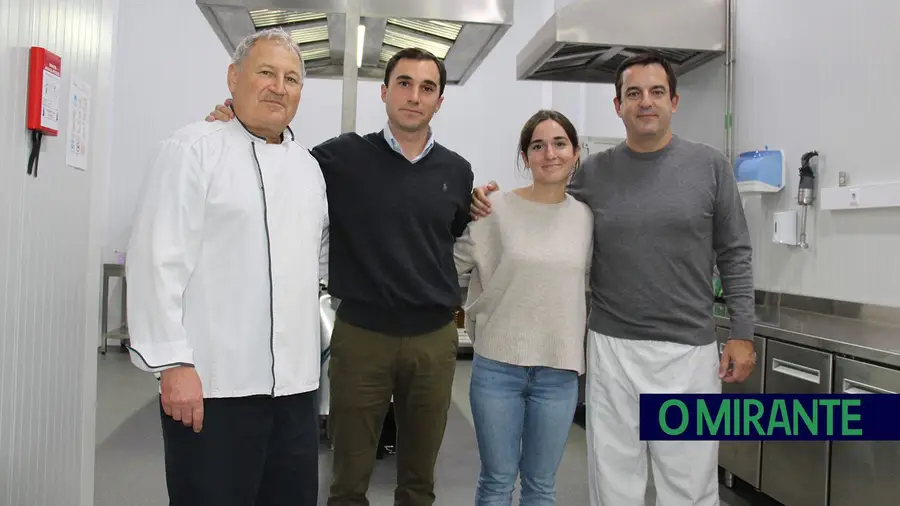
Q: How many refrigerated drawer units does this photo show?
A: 3